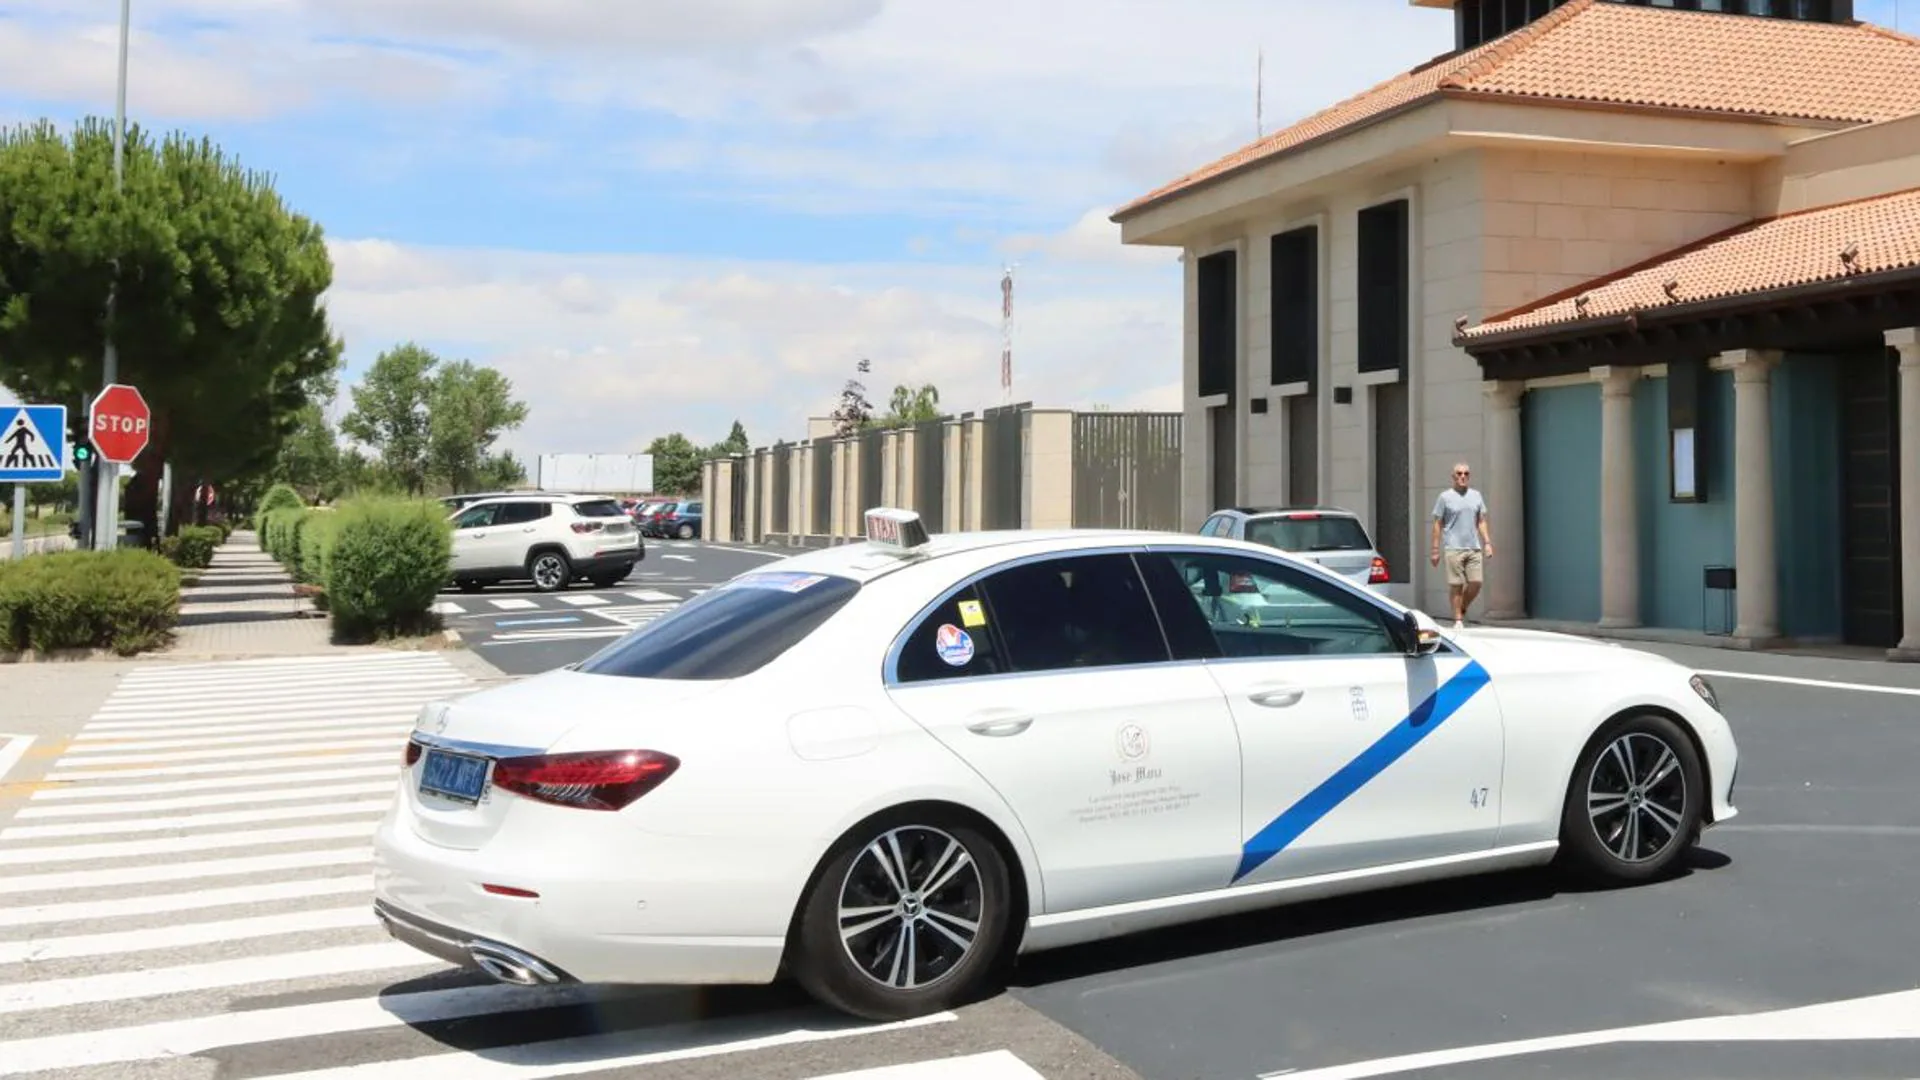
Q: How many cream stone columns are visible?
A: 4